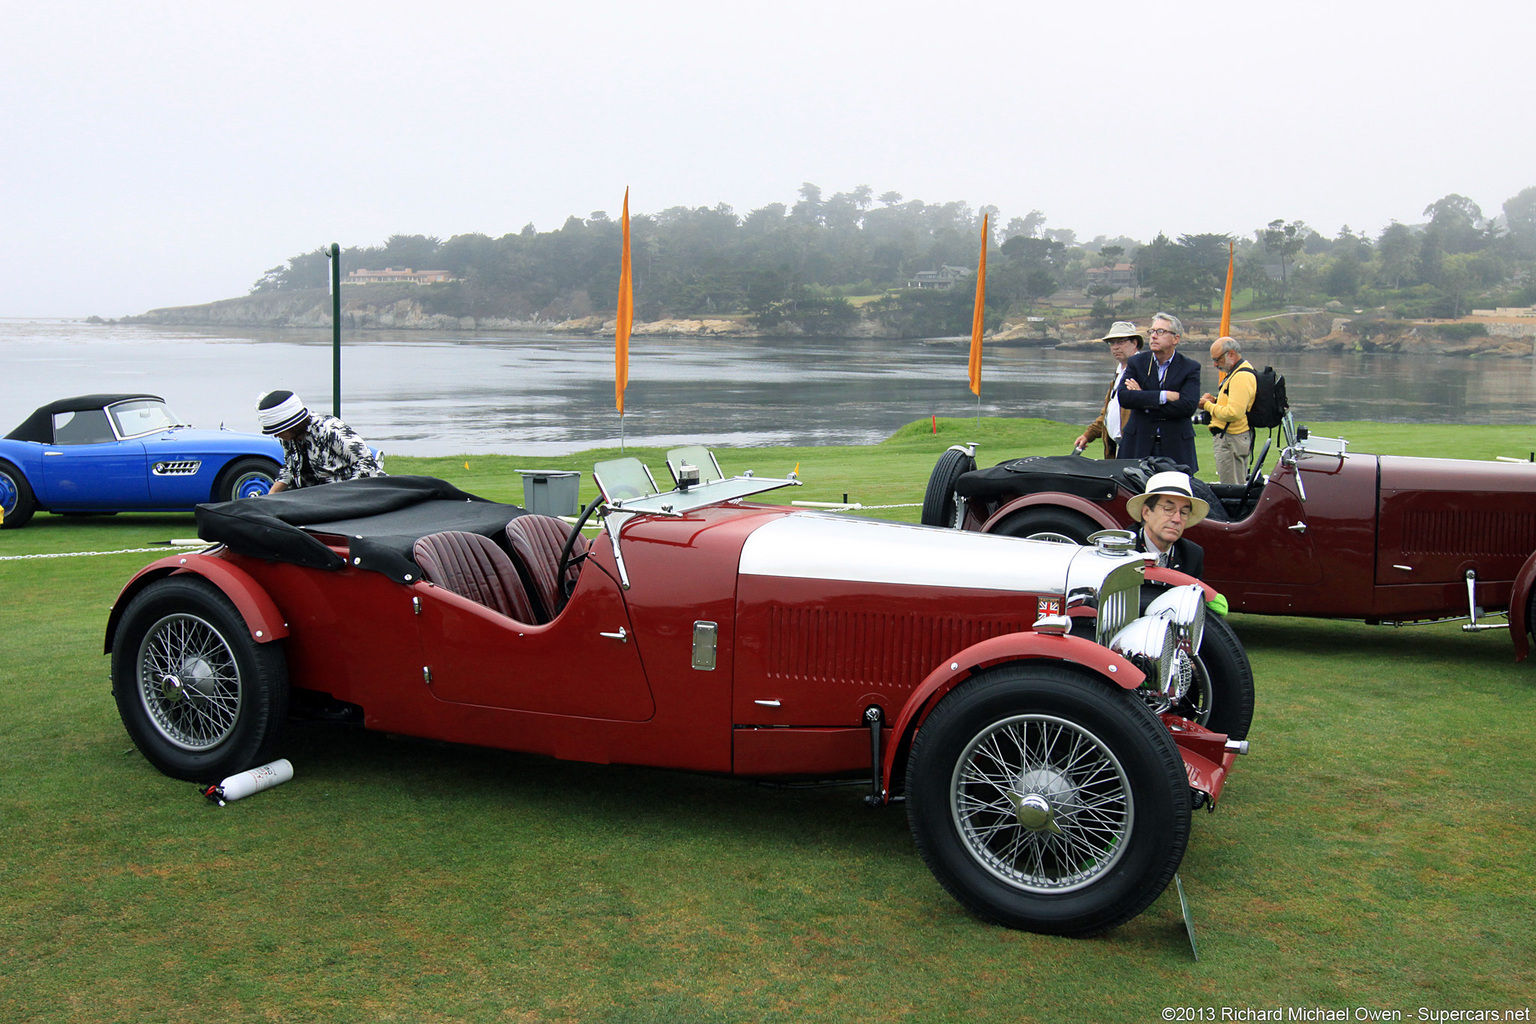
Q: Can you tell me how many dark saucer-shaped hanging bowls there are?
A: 0